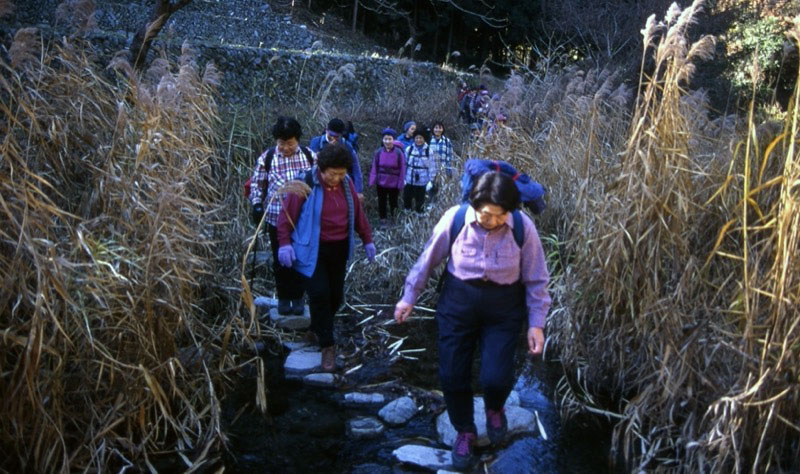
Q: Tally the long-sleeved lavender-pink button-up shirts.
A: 1